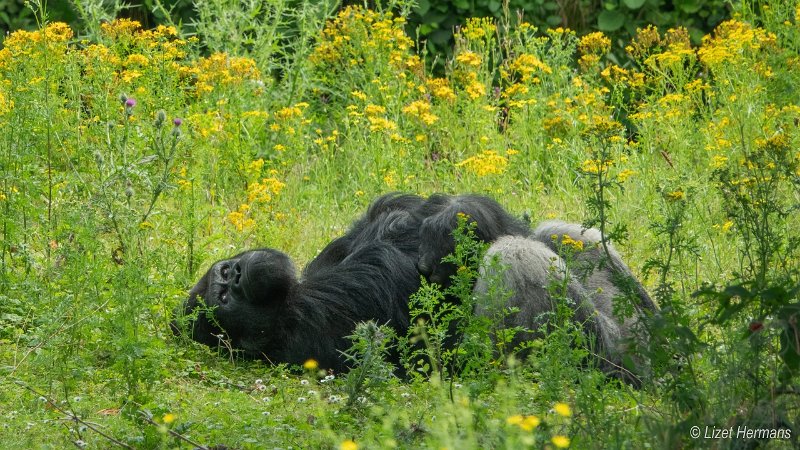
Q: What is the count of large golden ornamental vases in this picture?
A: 0